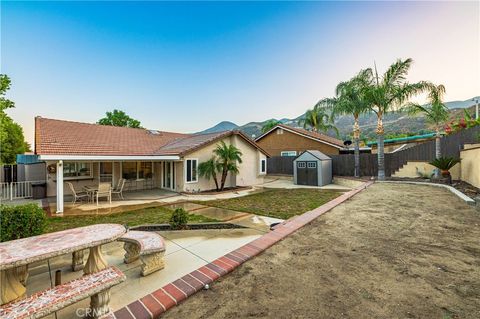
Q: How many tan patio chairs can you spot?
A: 3